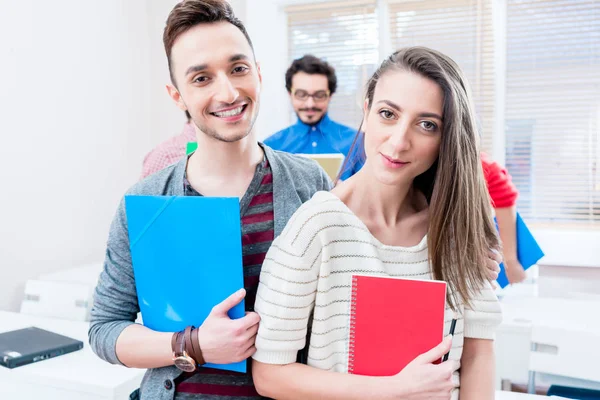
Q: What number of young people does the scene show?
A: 5